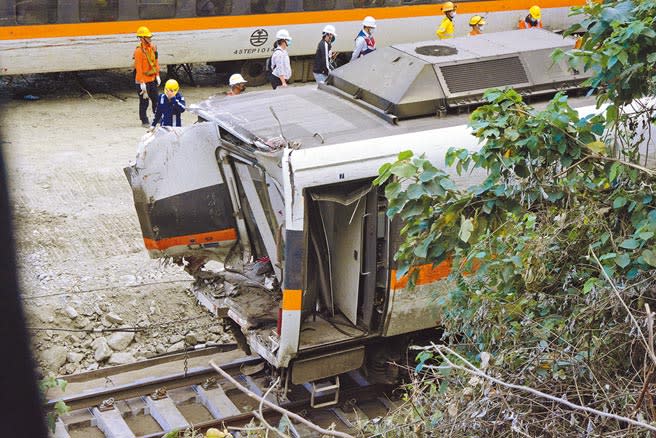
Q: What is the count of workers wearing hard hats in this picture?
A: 9